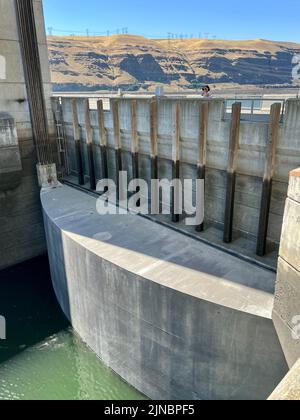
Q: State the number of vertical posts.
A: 10